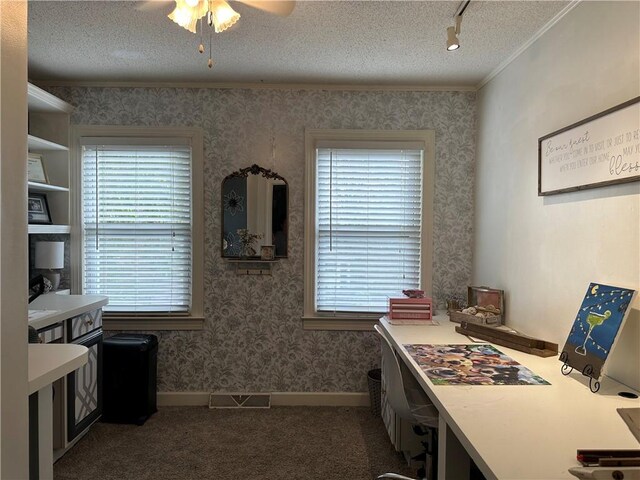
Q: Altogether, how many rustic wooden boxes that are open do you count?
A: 1